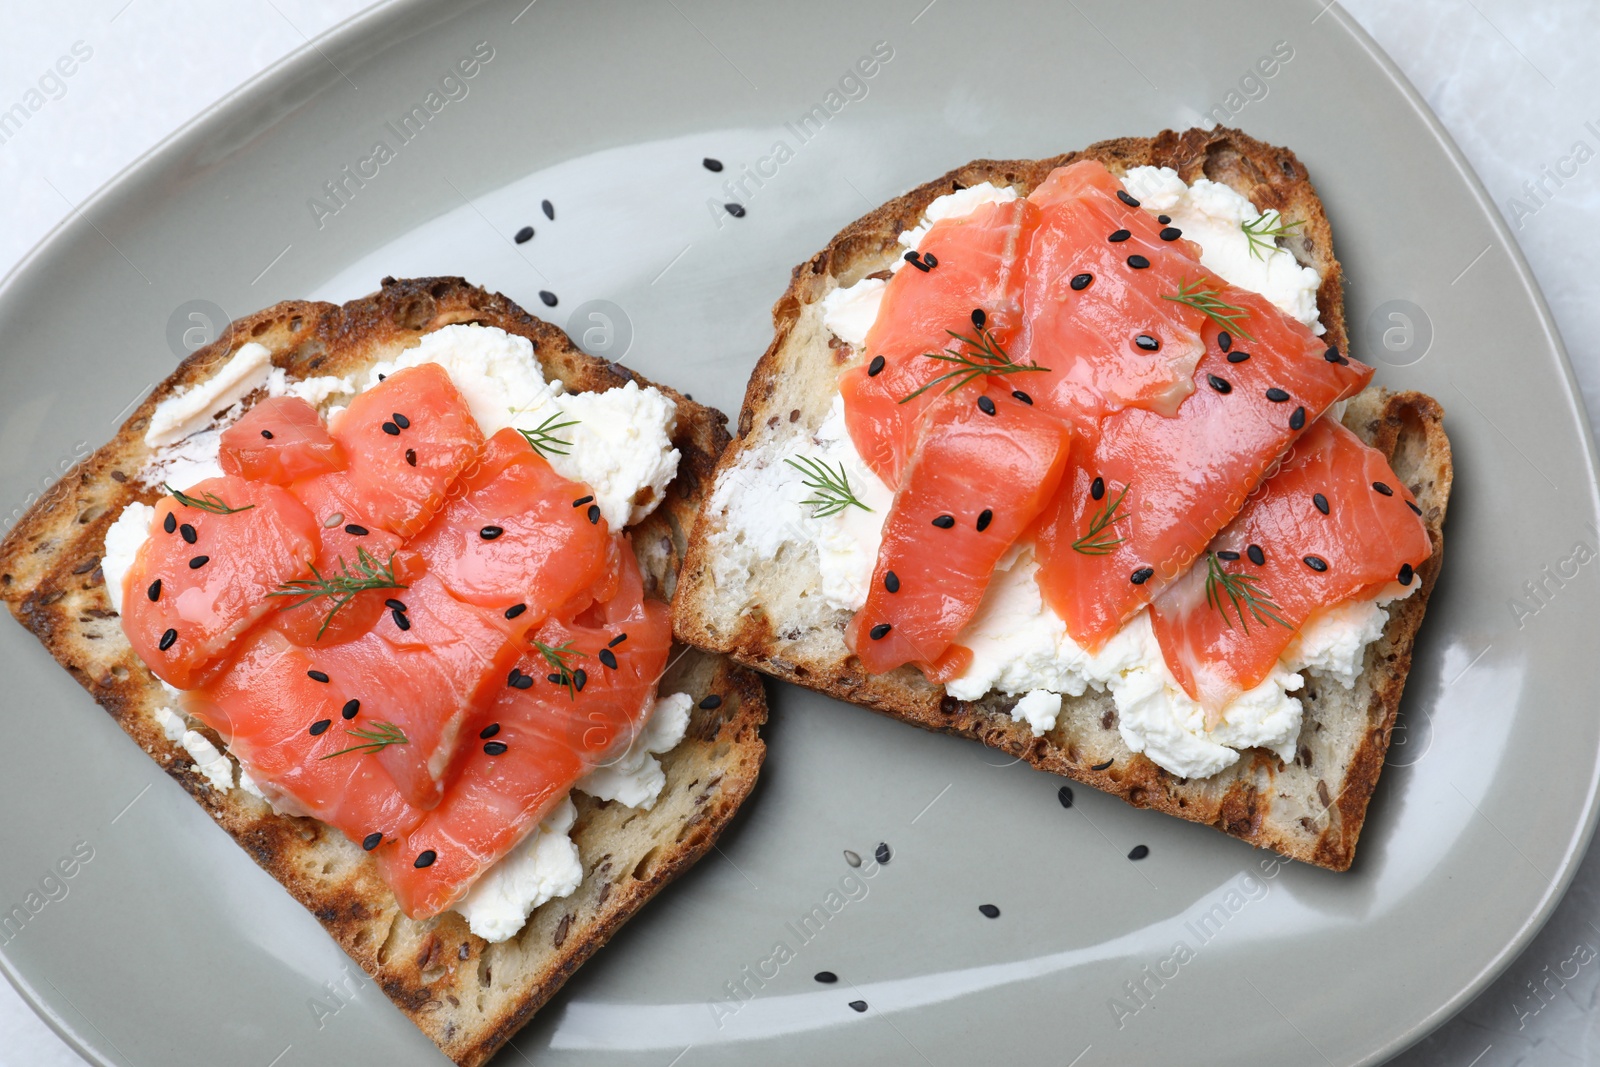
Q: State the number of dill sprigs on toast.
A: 11